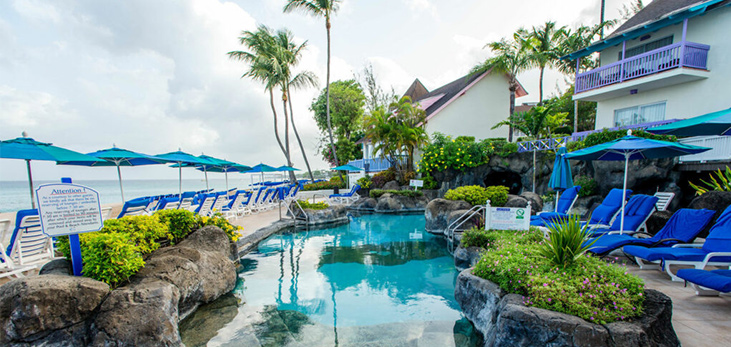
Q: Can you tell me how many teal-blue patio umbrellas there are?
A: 11